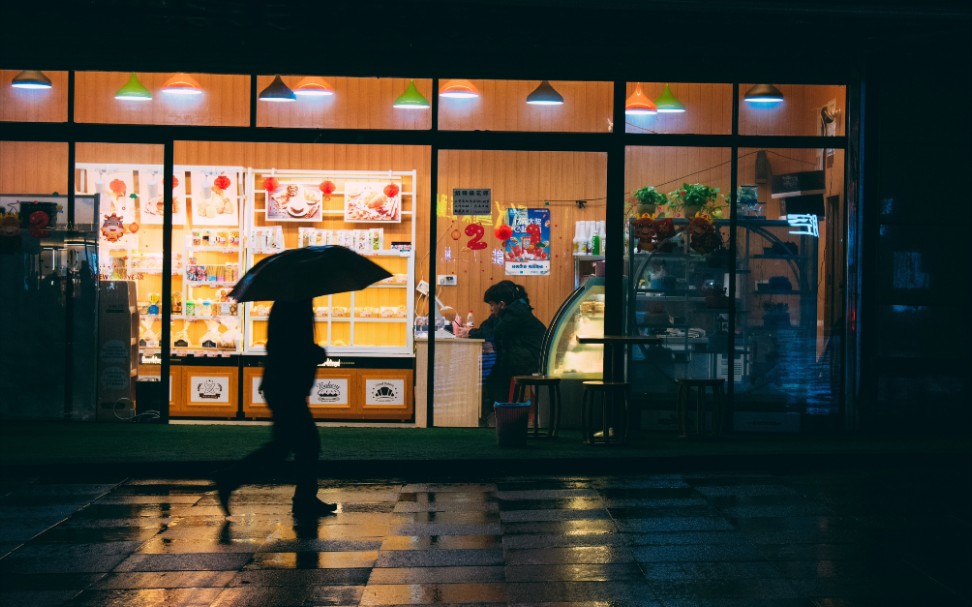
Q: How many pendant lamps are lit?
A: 11